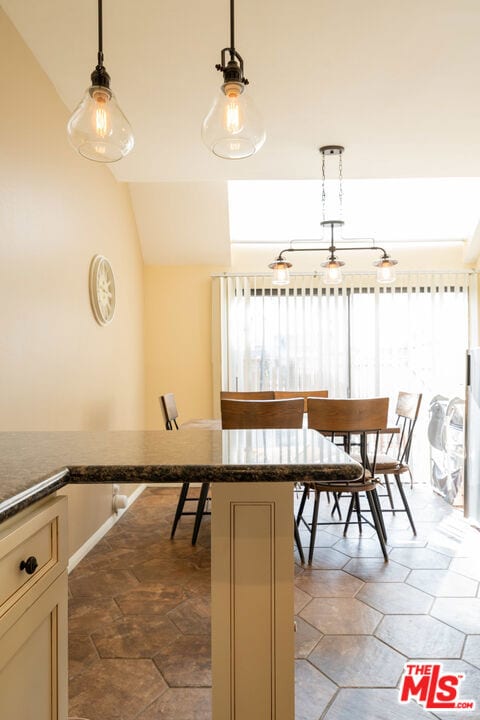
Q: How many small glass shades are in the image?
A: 3